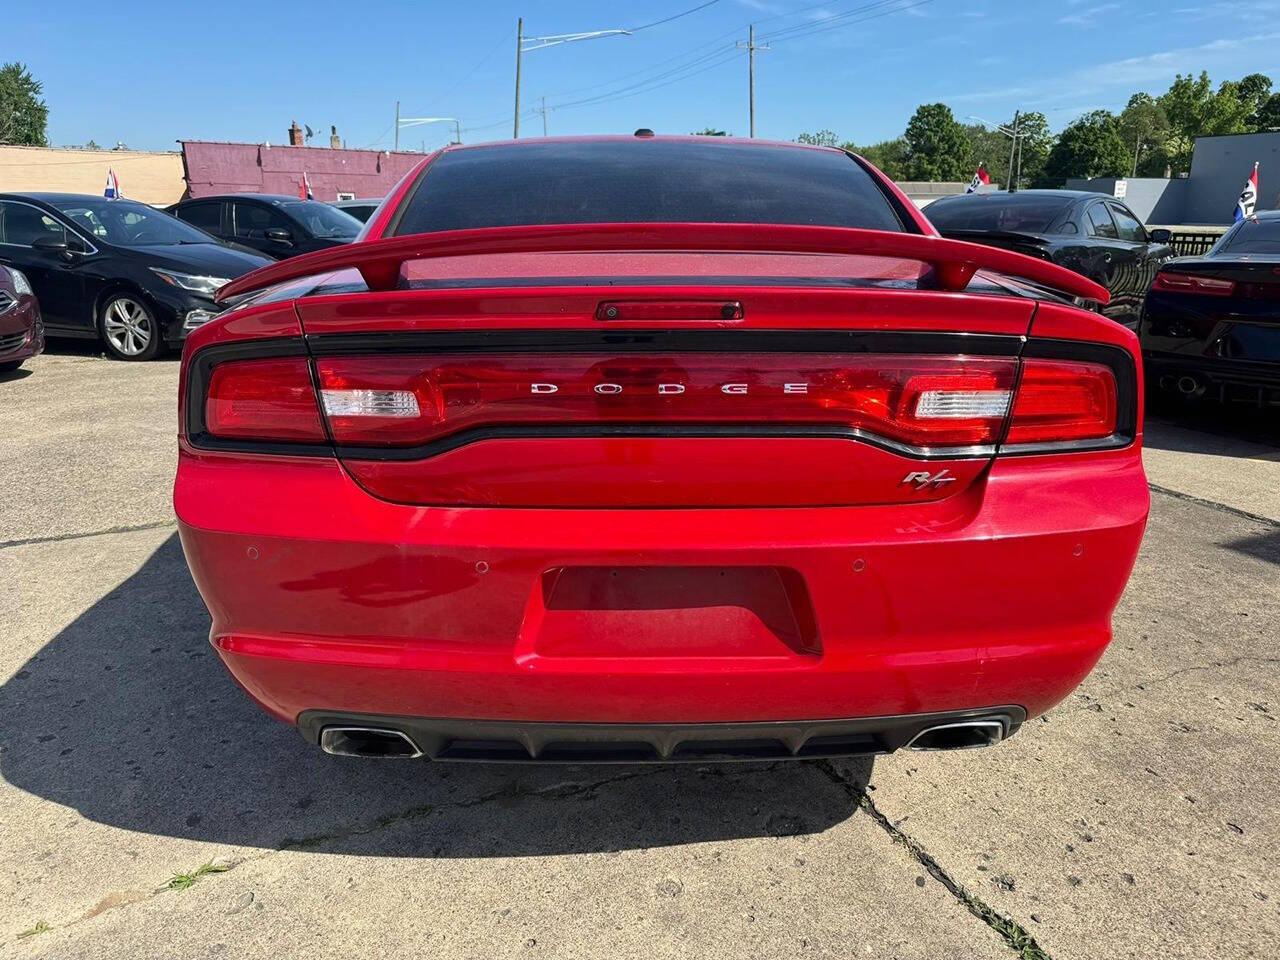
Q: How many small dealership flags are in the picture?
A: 4